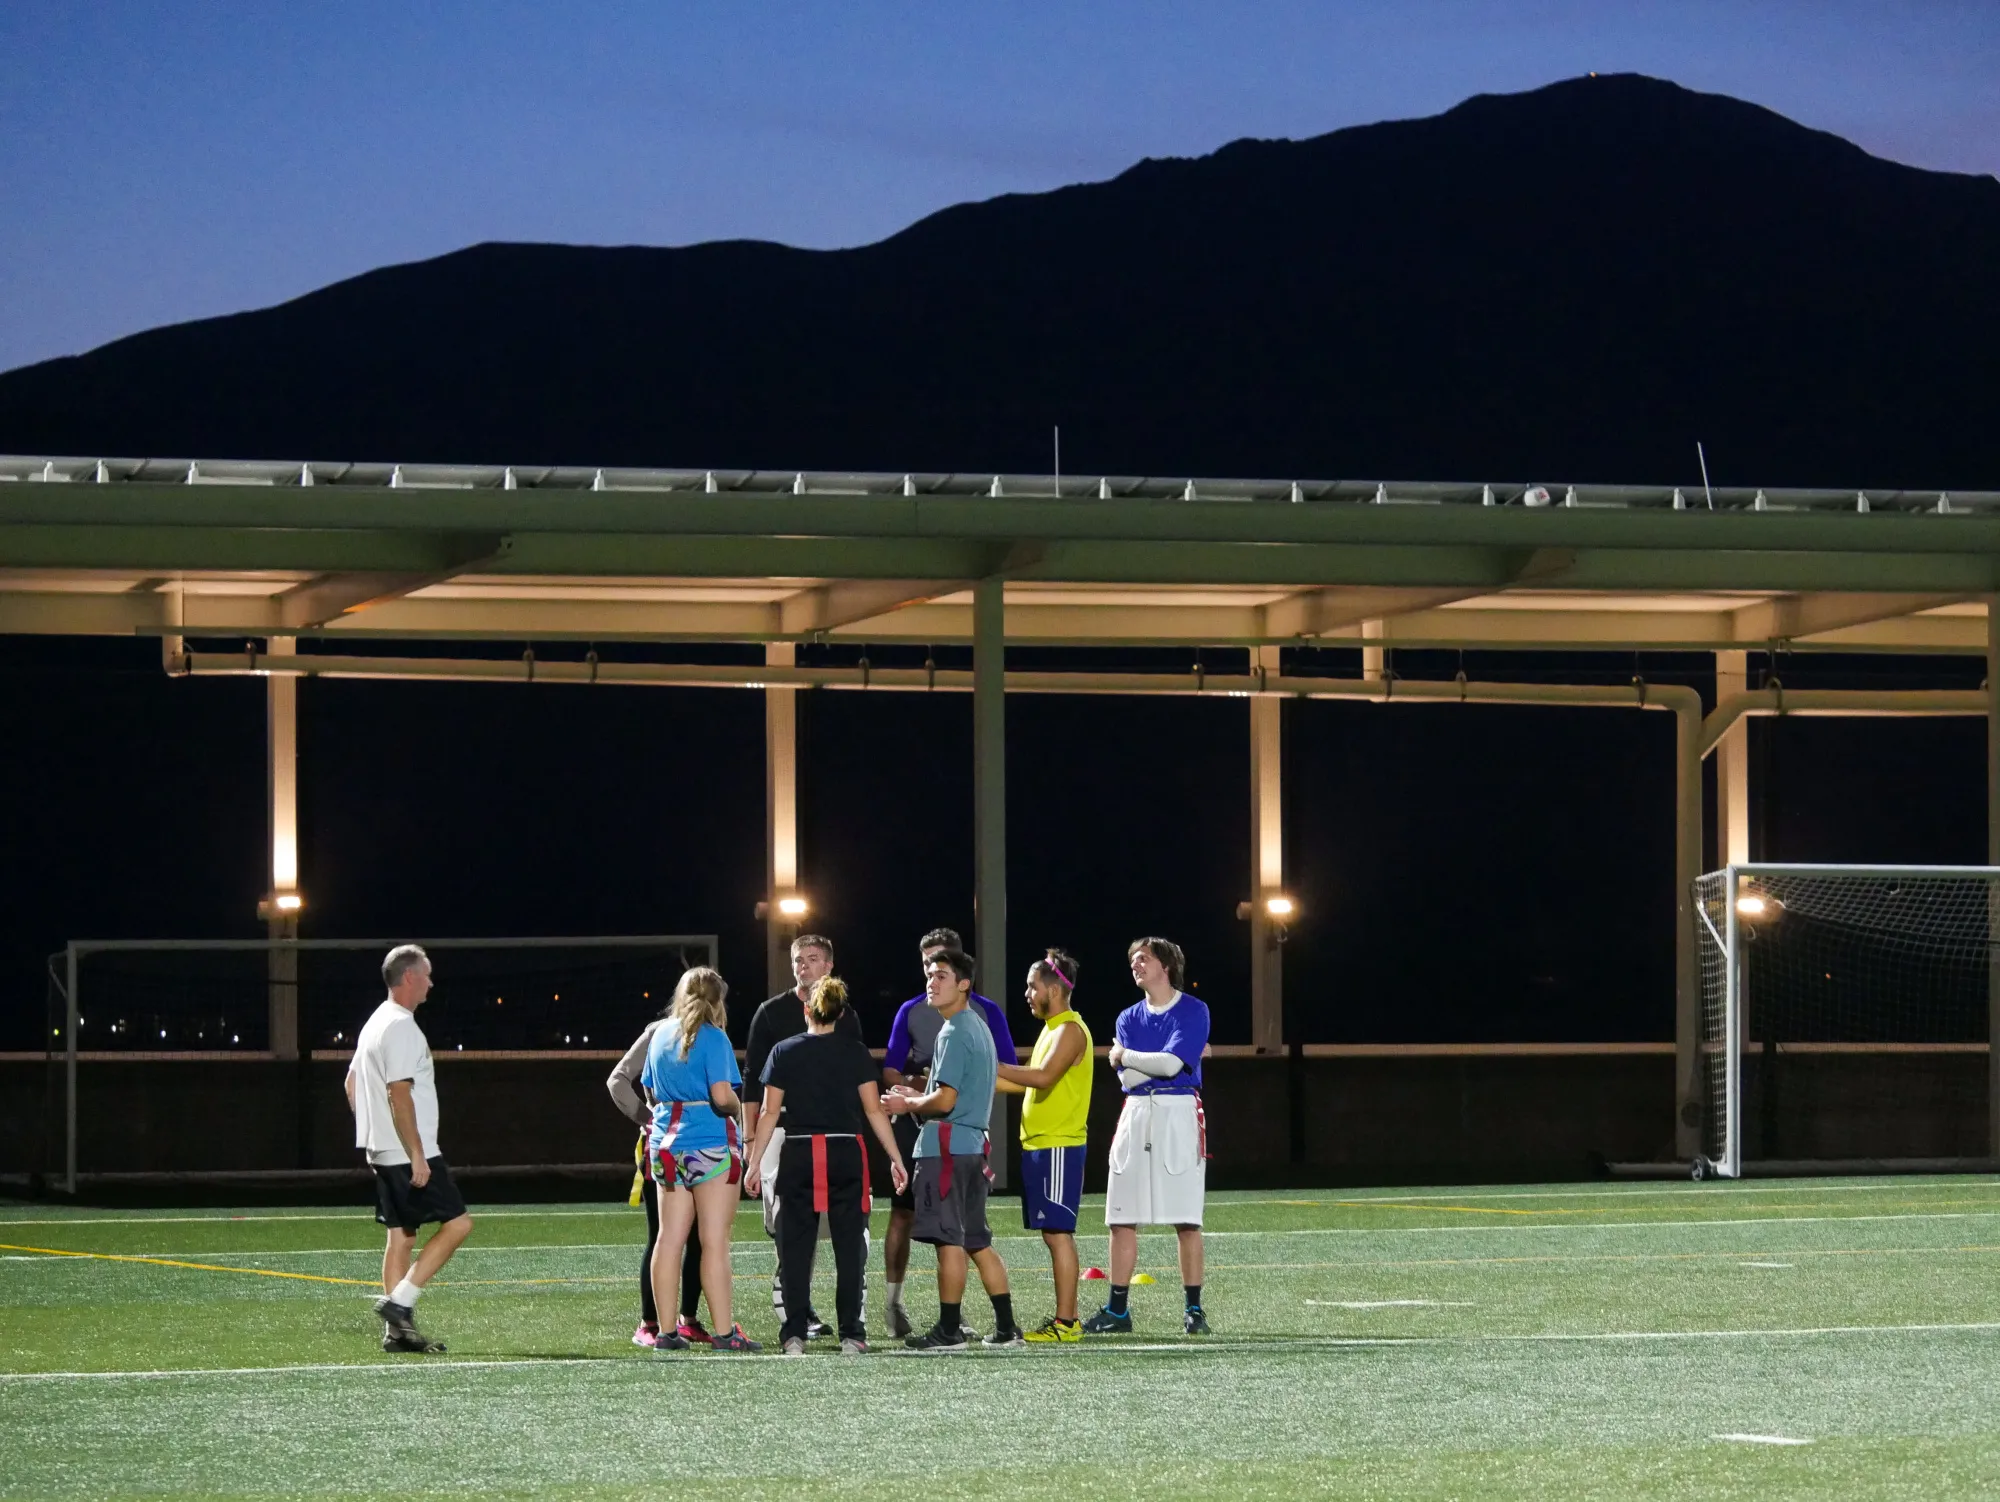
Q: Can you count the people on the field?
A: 9